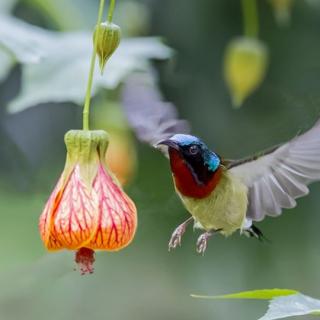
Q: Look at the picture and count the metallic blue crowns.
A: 1